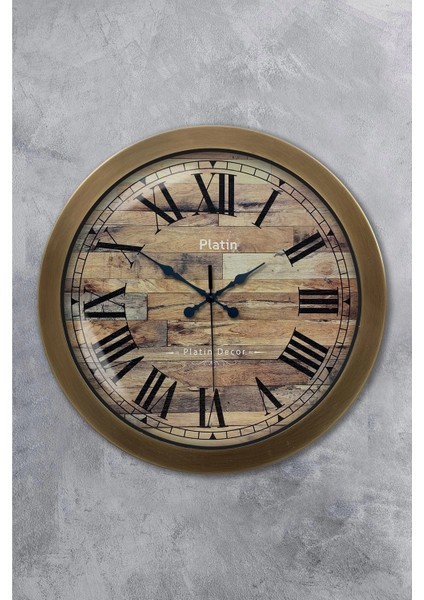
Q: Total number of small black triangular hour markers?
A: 12